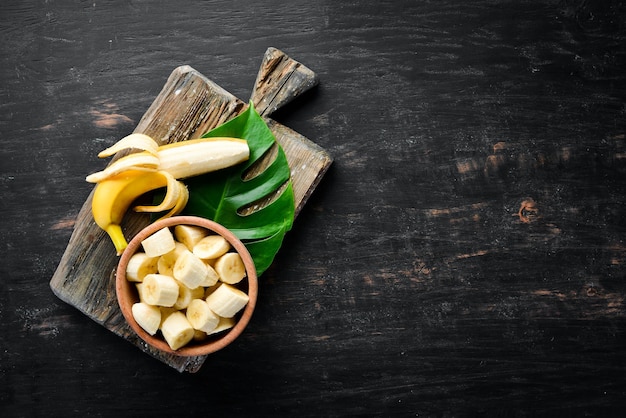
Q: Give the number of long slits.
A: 3